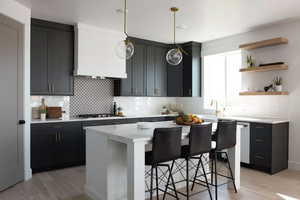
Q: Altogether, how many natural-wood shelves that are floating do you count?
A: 3